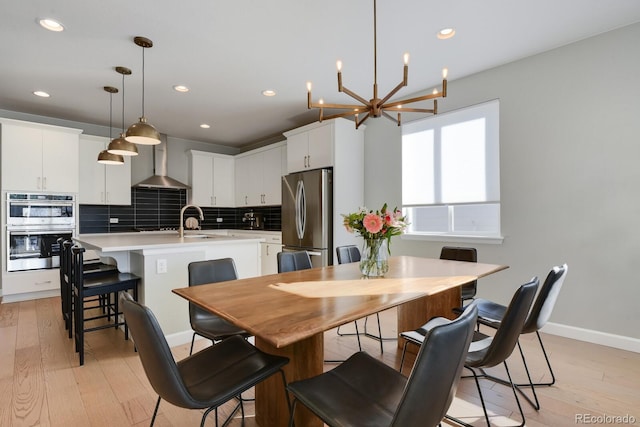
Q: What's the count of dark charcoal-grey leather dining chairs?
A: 8